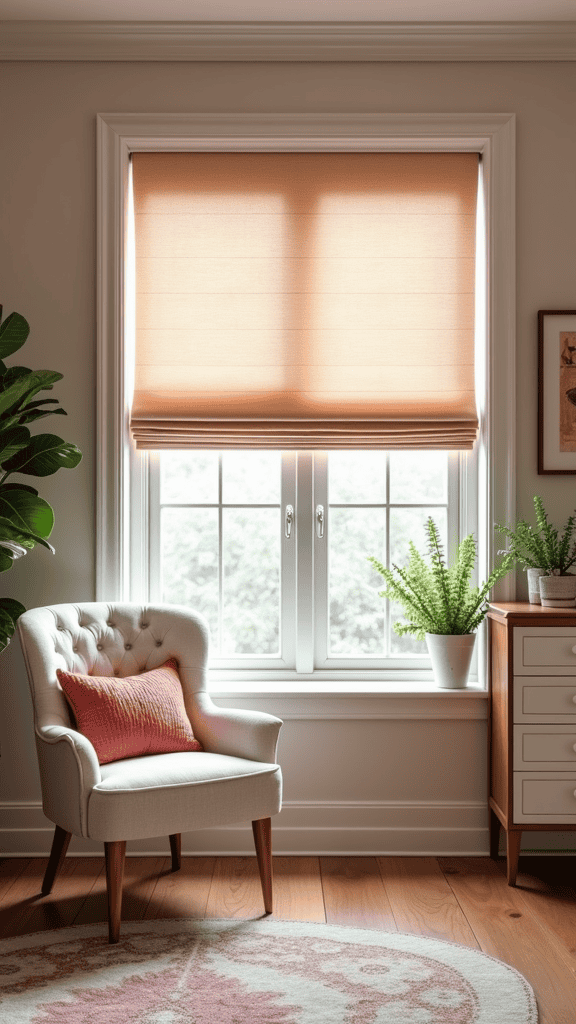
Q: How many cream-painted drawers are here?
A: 4